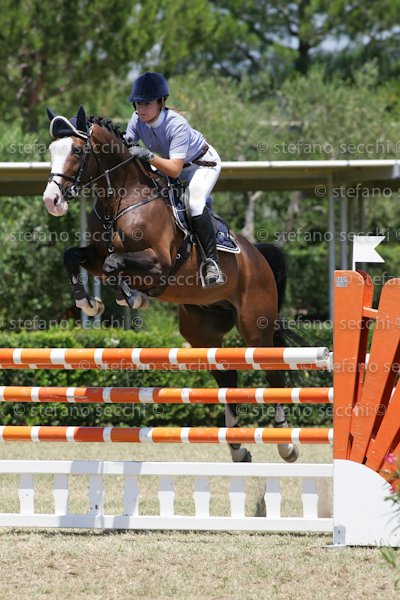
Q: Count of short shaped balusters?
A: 9